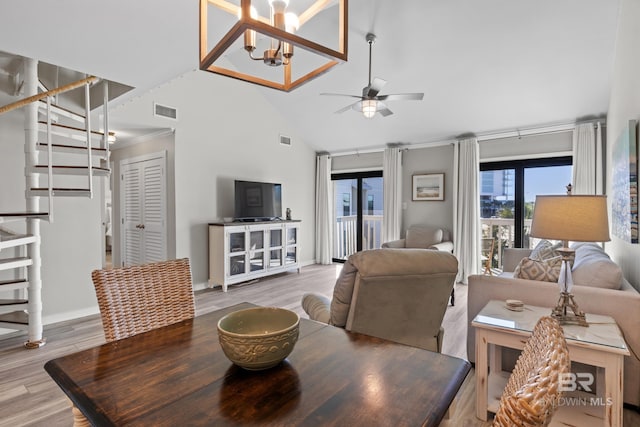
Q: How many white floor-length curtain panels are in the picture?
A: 4